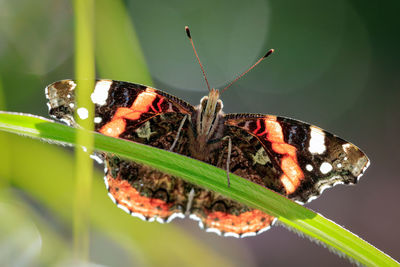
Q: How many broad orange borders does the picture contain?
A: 2